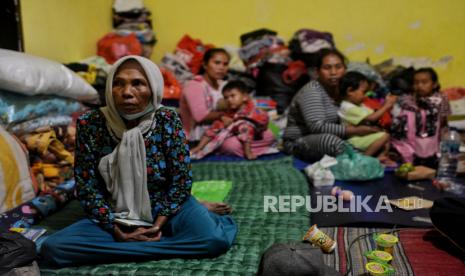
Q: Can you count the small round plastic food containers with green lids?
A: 3